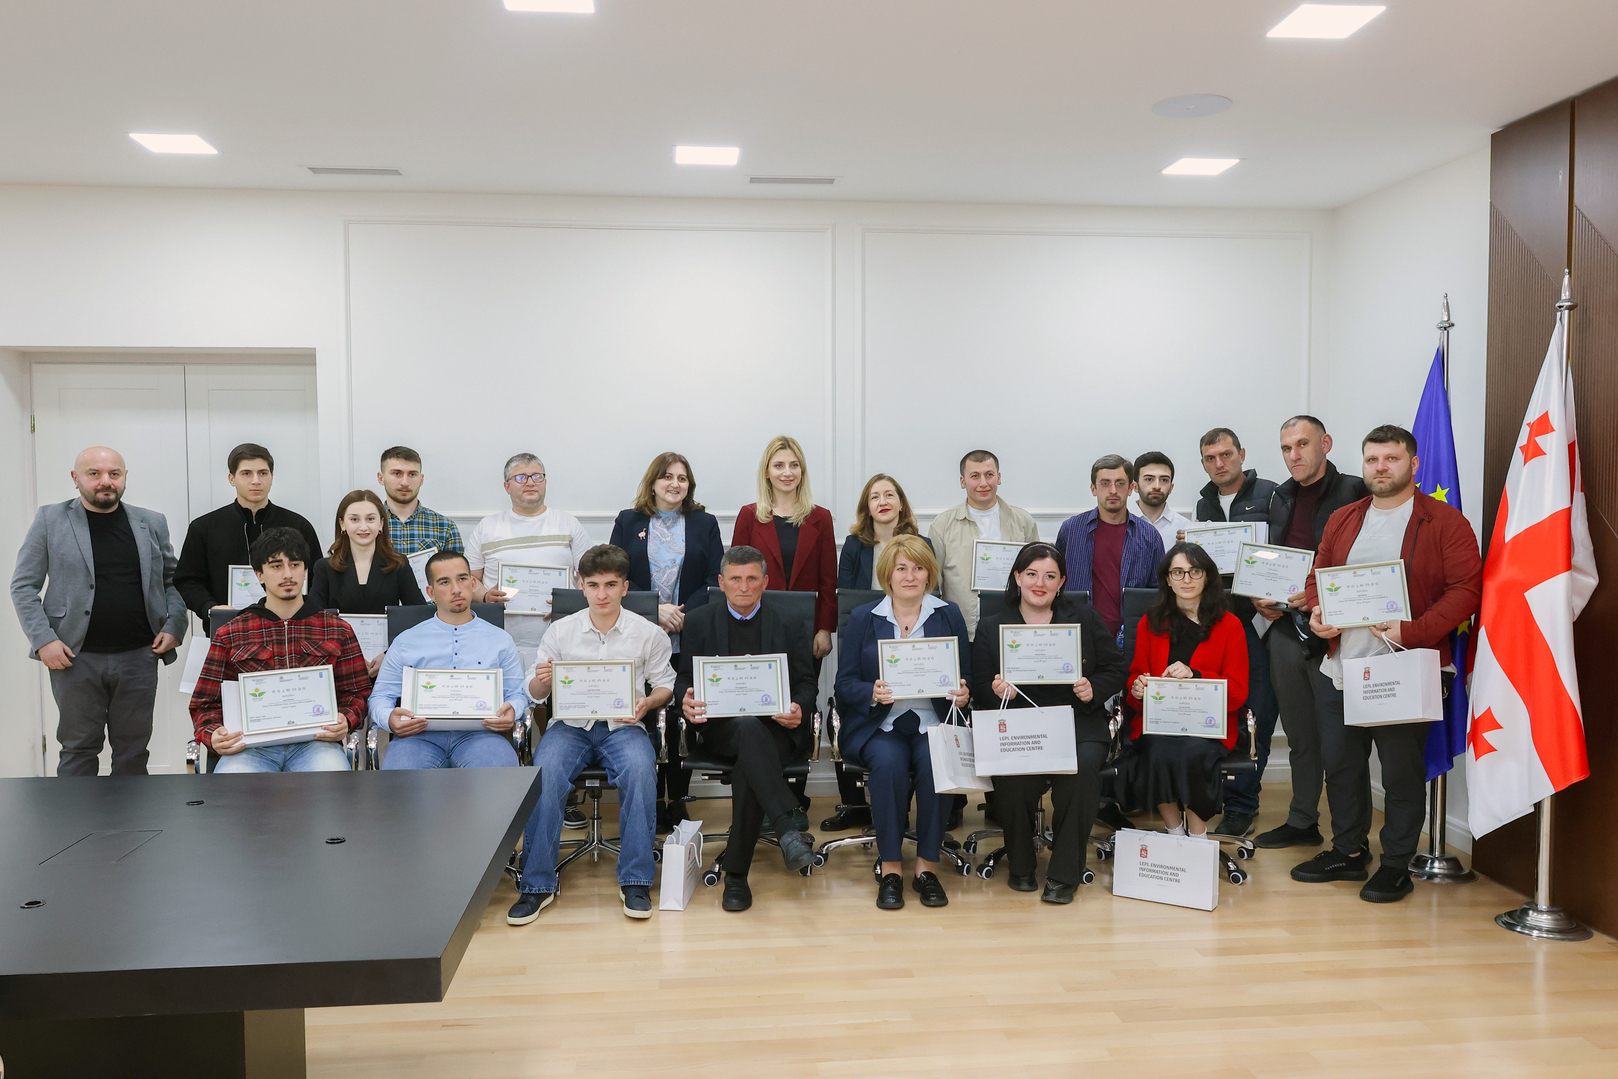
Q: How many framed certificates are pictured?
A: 15